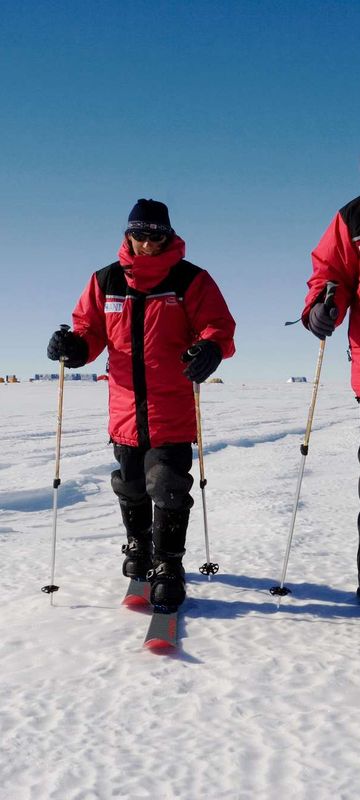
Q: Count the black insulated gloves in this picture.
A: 3